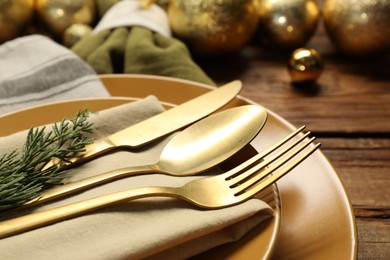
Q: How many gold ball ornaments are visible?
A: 7